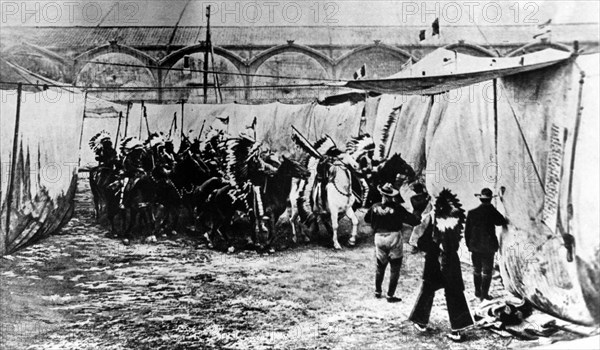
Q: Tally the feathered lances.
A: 2